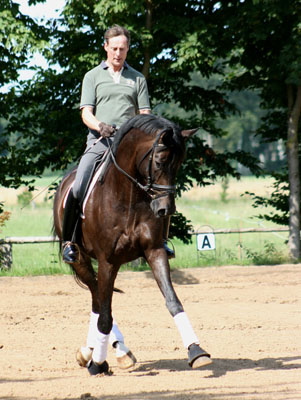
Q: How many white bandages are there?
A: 4